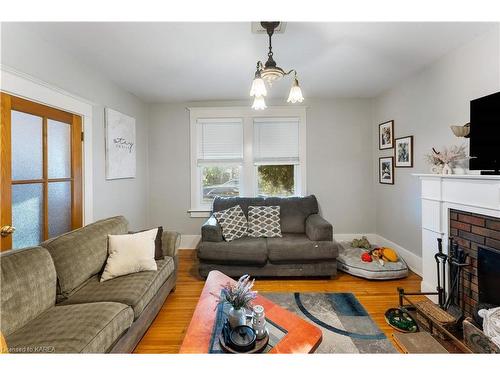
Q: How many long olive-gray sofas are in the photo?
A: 1